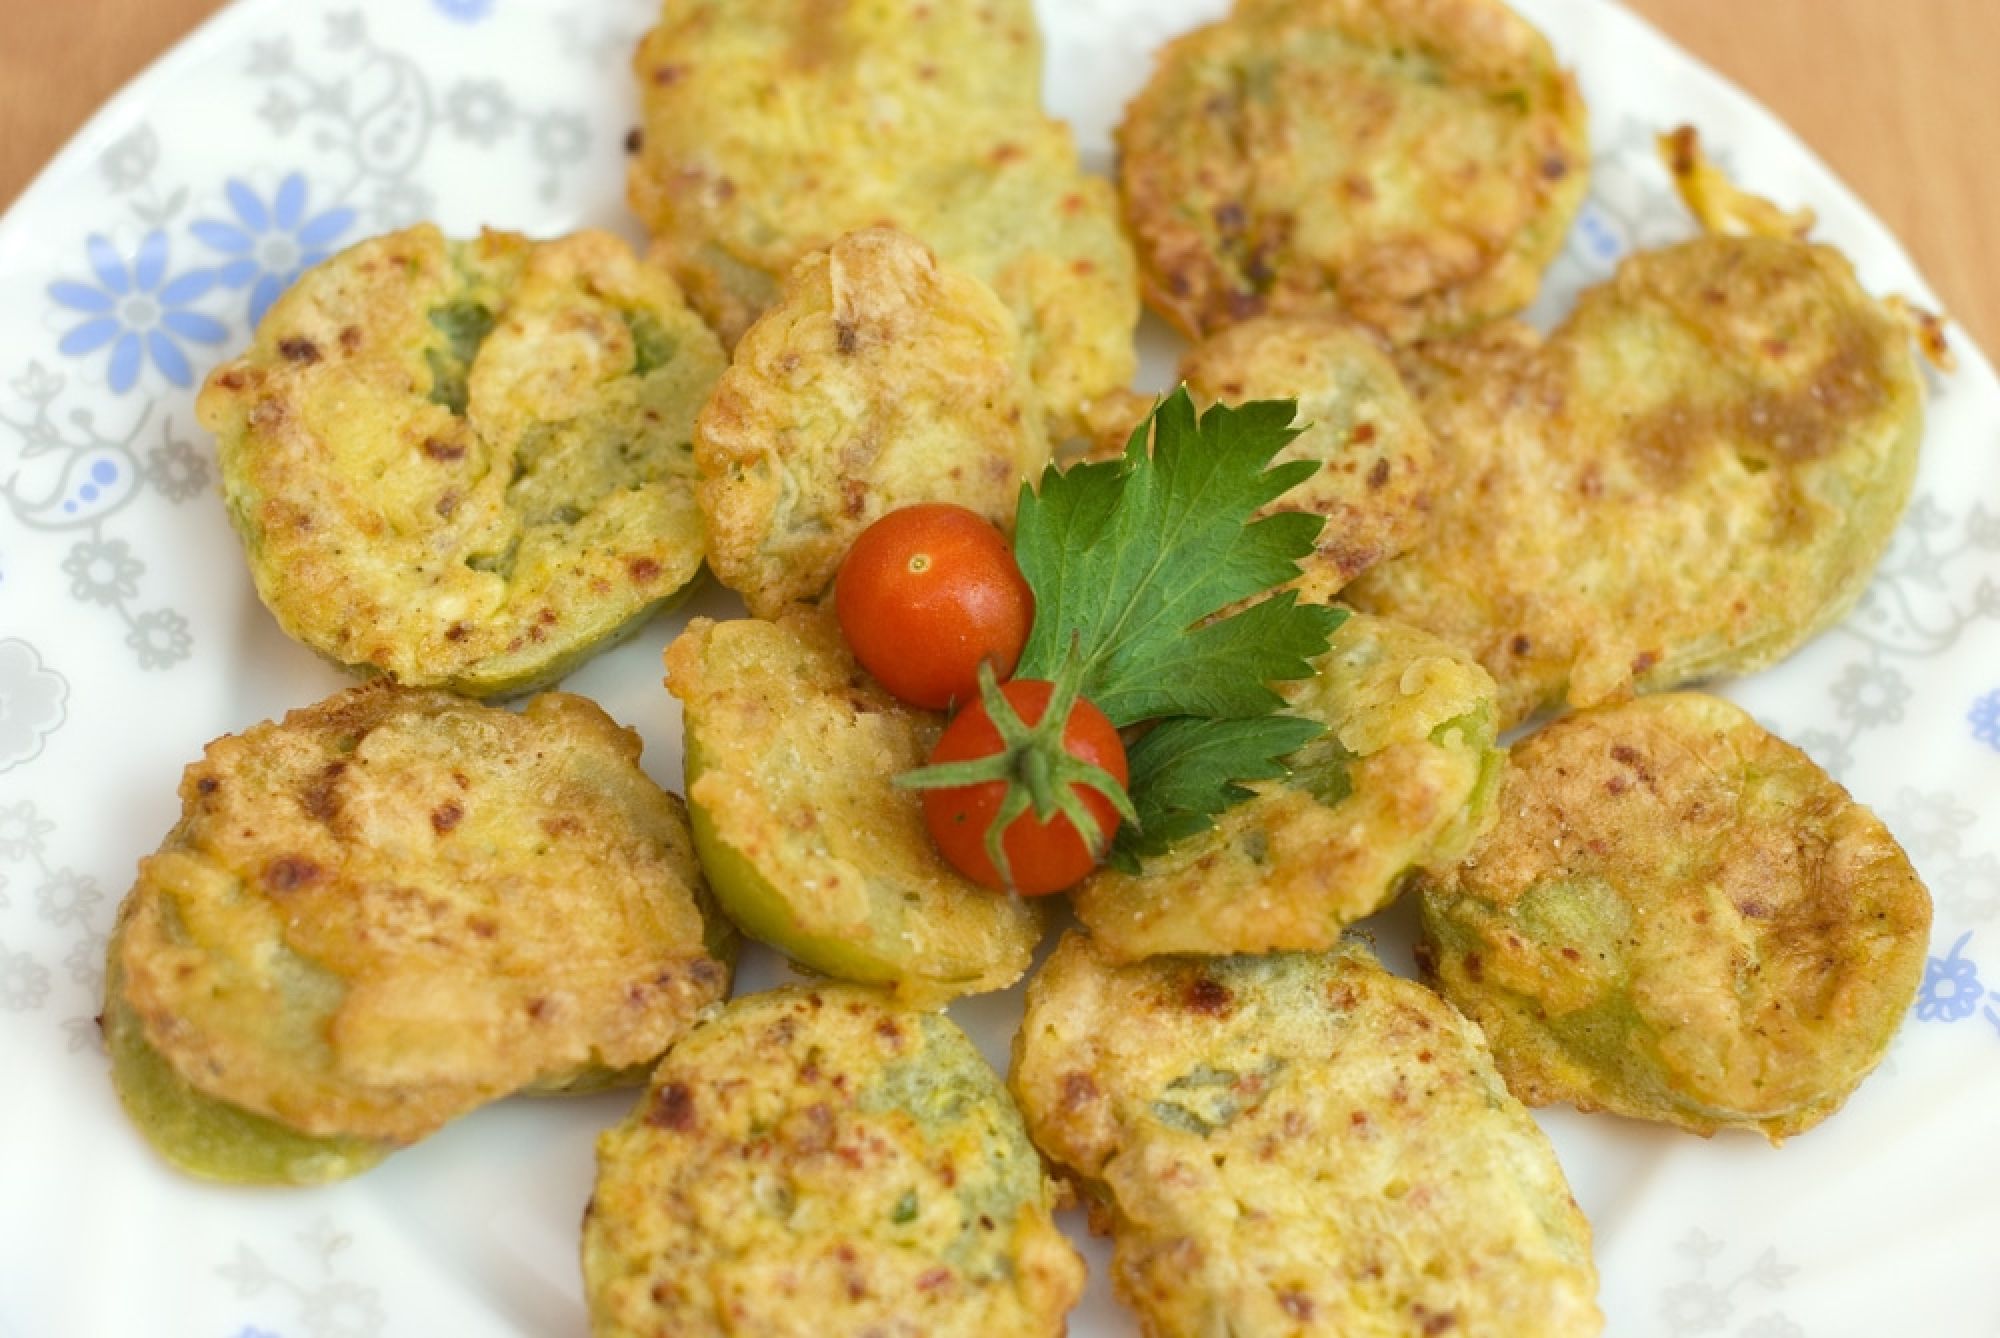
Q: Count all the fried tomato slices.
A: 12